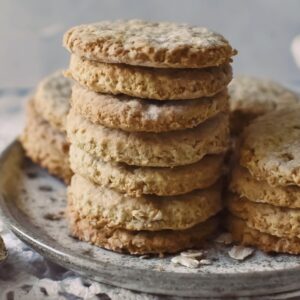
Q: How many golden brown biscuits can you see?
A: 14